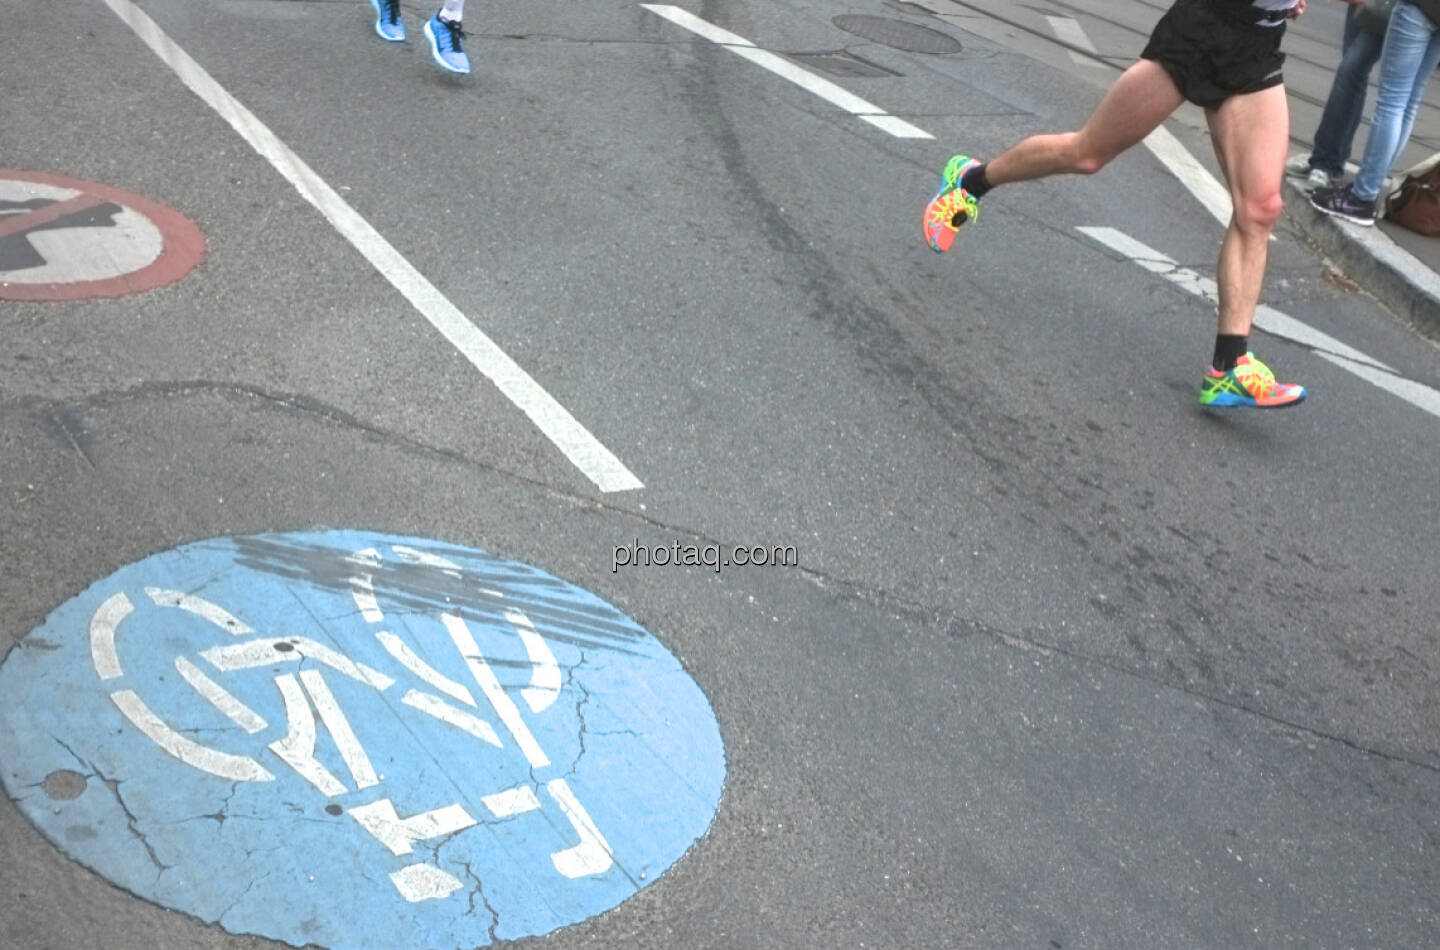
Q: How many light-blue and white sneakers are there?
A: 2